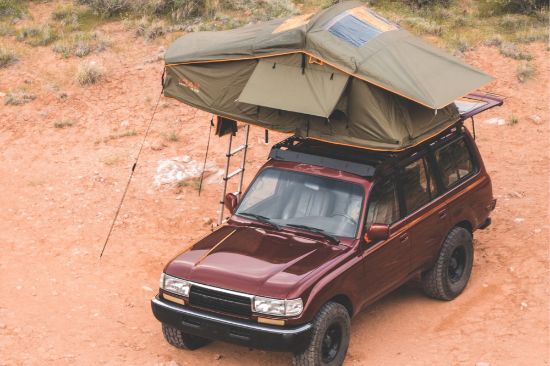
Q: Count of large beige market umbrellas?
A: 0